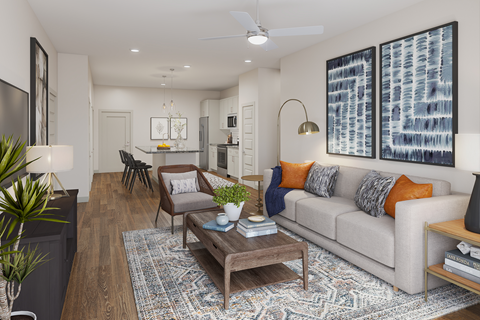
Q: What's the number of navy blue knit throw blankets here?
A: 1